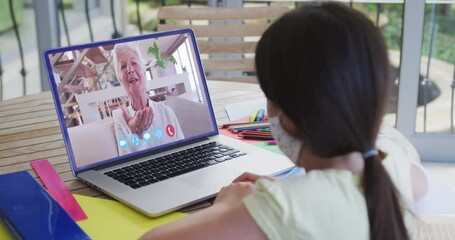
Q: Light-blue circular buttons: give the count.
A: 4